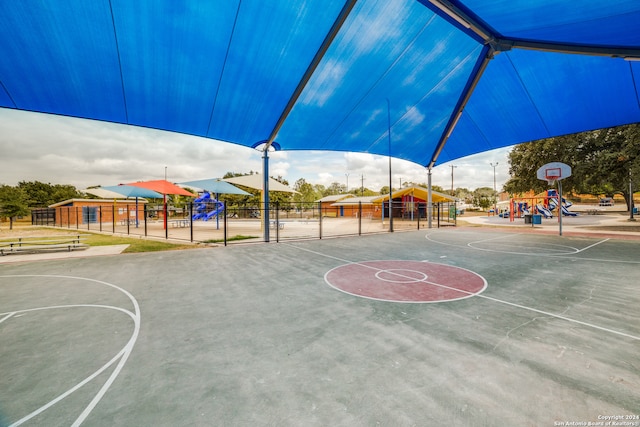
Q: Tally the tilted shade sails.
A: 5